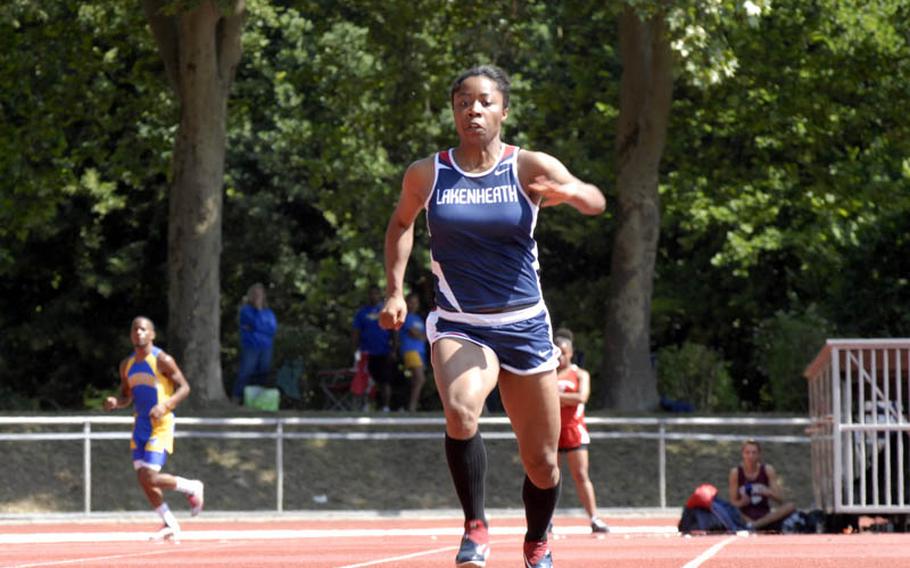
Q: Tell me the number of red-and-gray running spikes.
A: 2